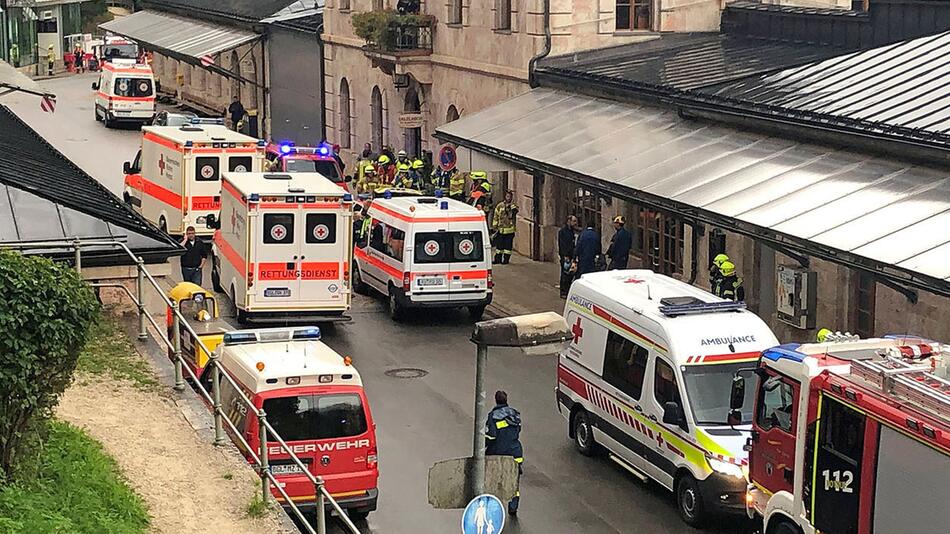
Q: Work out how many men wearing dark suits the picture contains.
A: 3